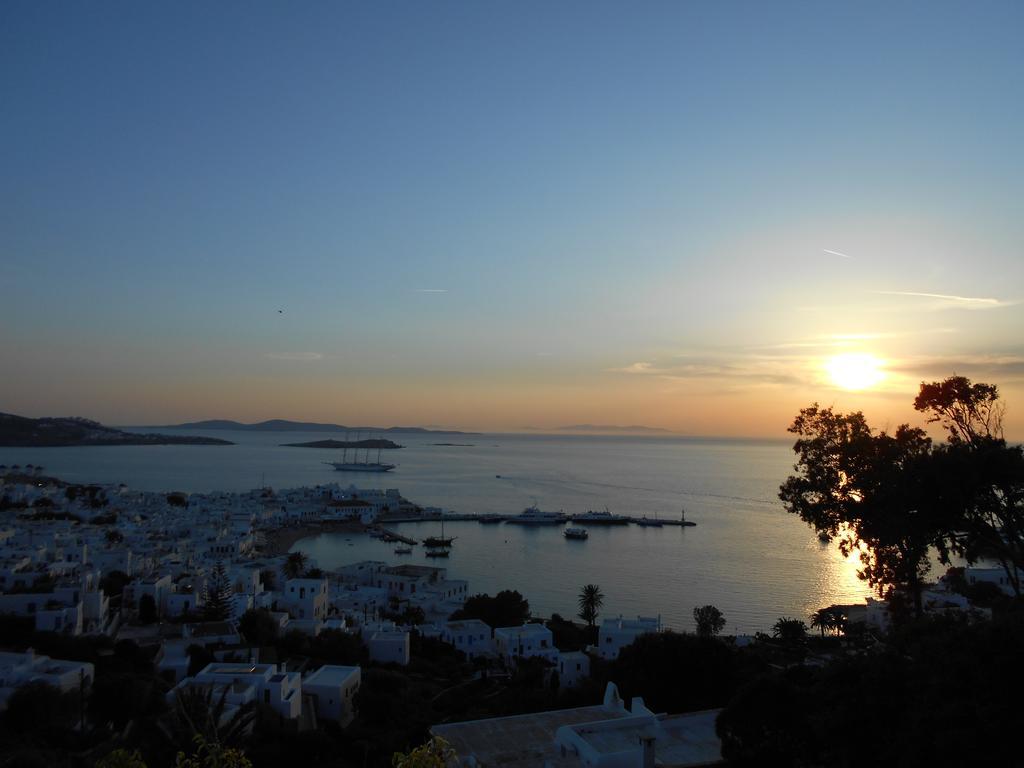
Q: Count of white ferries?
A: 2